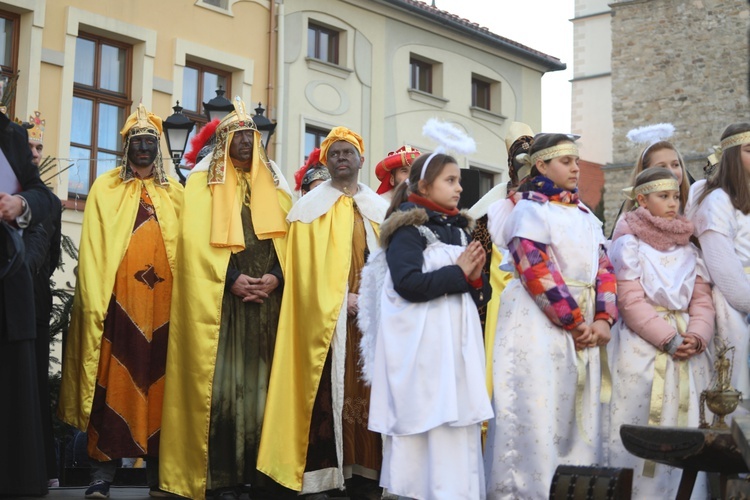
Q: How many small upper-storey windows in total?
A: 3